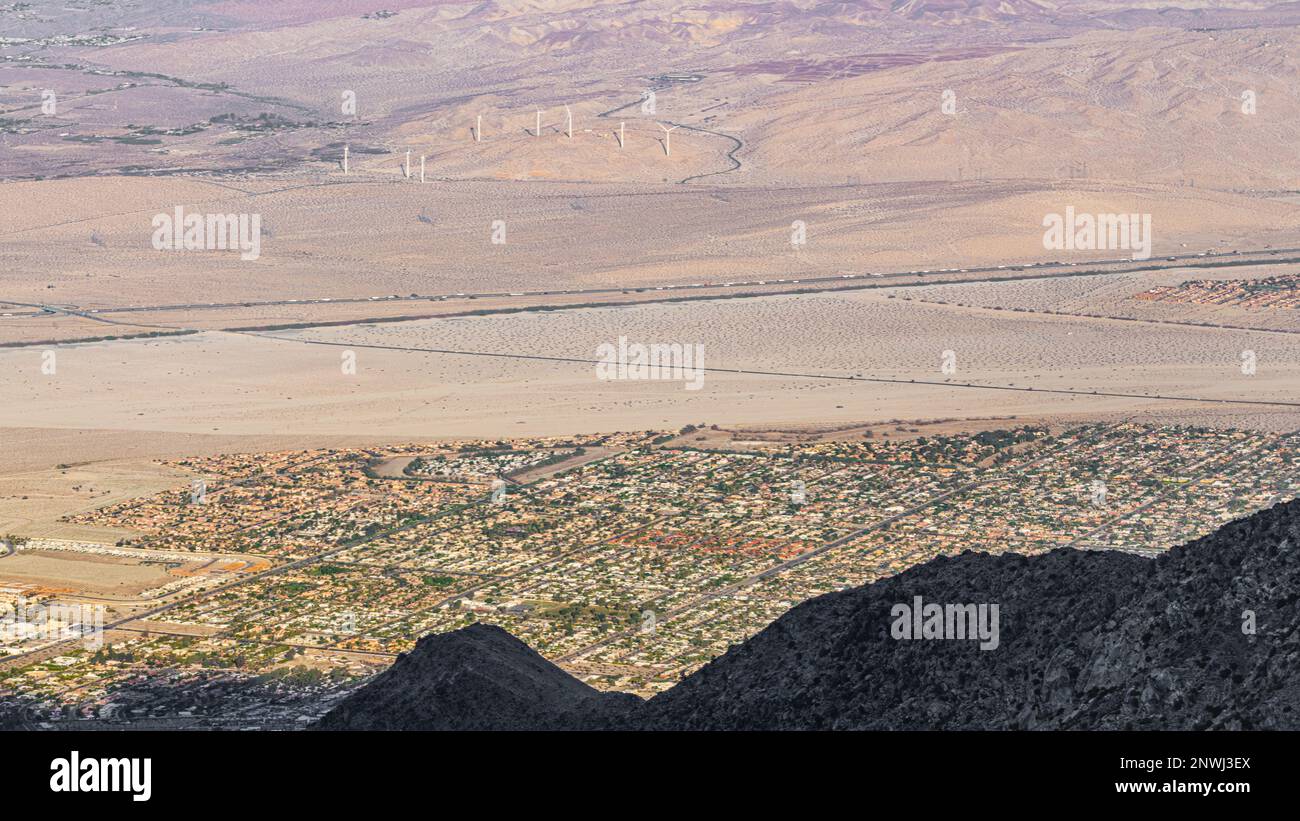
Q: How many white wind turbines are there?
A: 8